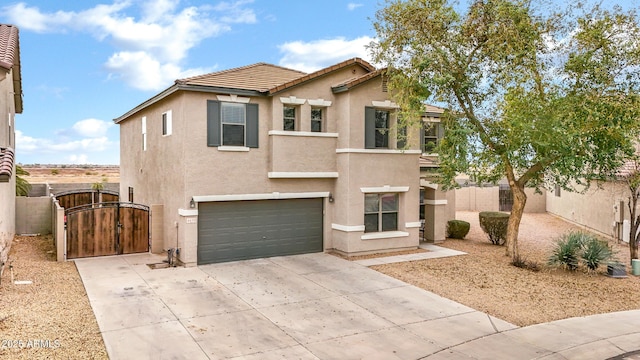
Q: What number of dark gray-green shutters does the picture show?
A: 6